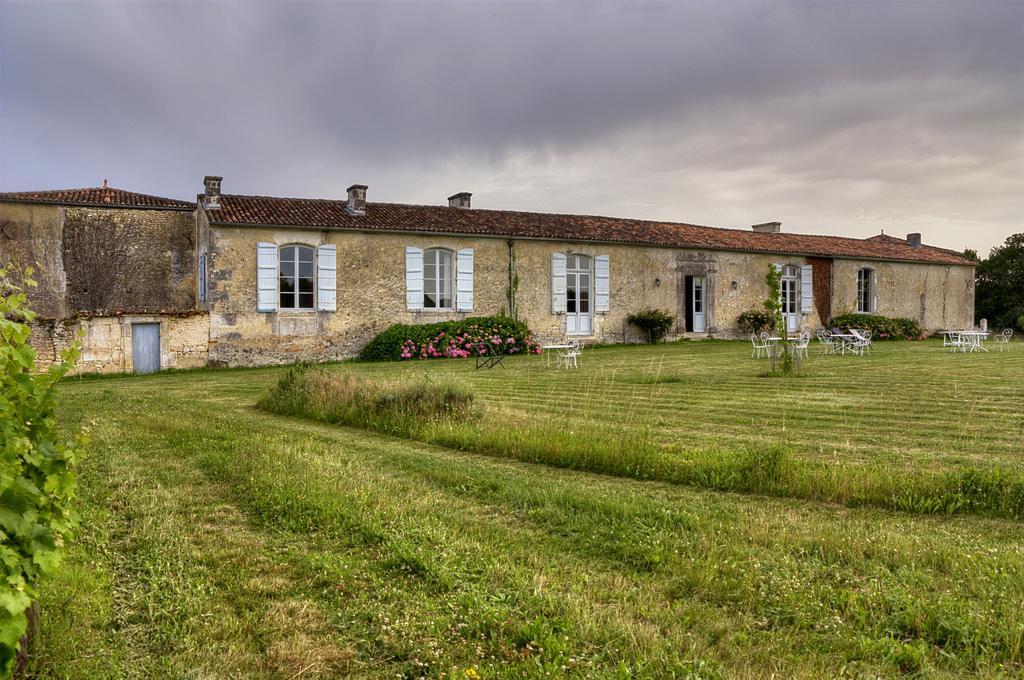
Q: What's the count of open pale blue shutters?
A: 8